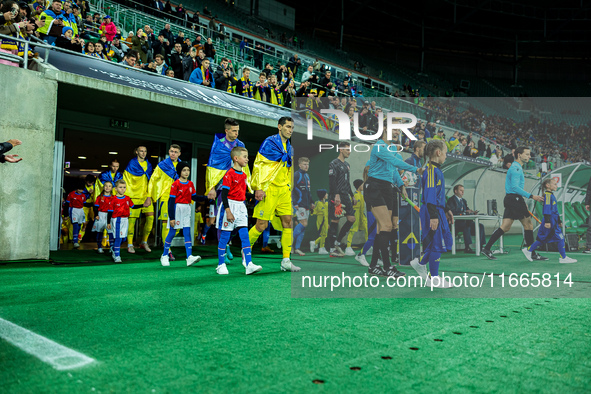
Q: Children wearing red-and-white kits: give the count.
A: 5